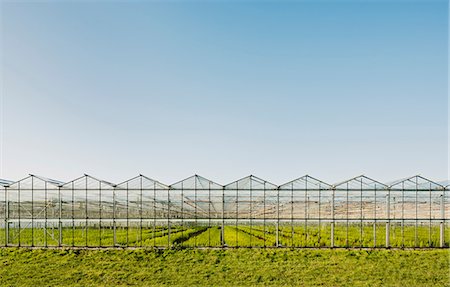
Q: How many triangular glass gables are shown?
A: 8